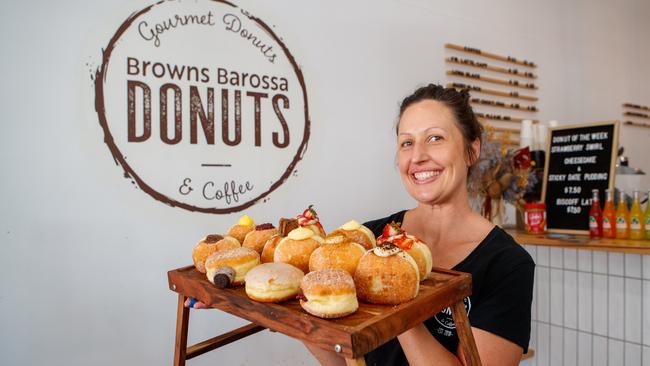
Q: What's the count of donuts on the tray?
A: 13